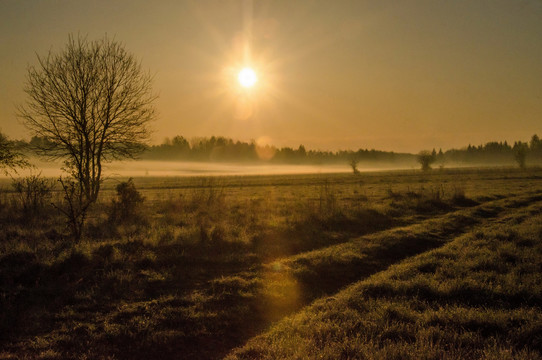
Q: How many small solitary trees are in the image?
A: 3